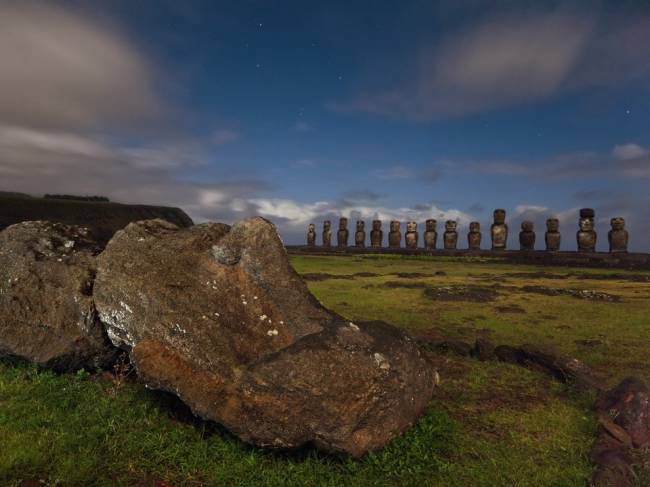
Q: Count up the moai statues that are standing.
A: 15